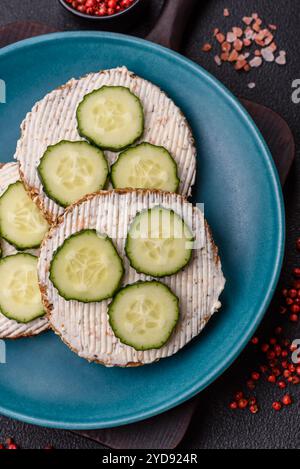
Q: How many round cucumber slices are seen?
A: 8